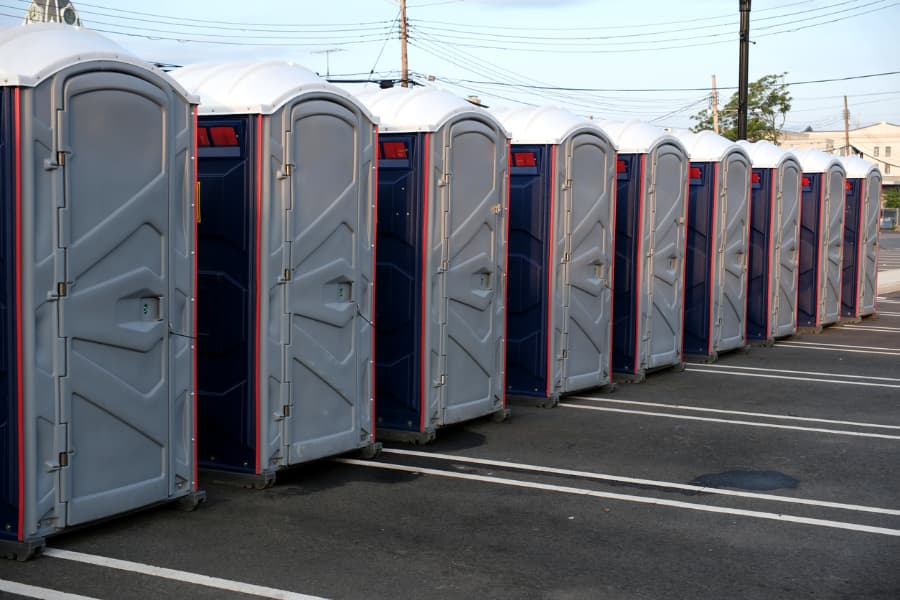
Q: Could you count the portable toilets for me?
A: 9